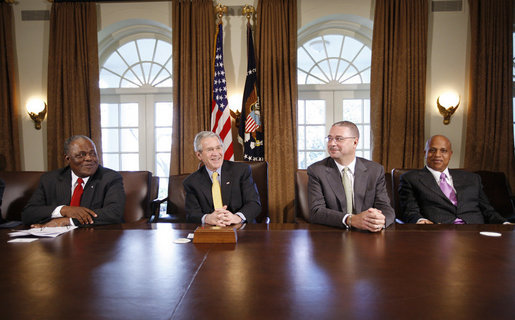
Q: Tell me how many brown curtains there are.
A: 6